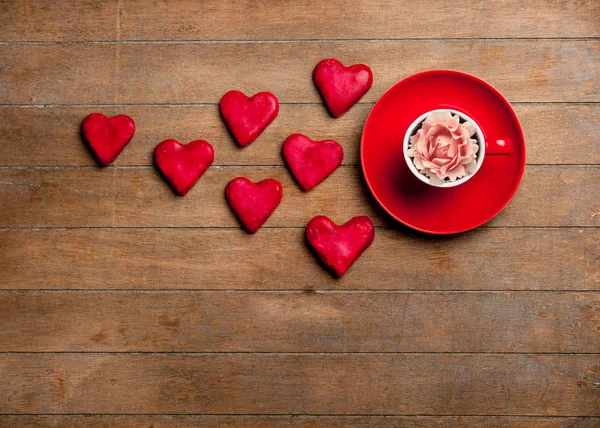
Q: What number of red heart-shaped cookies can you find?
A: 7